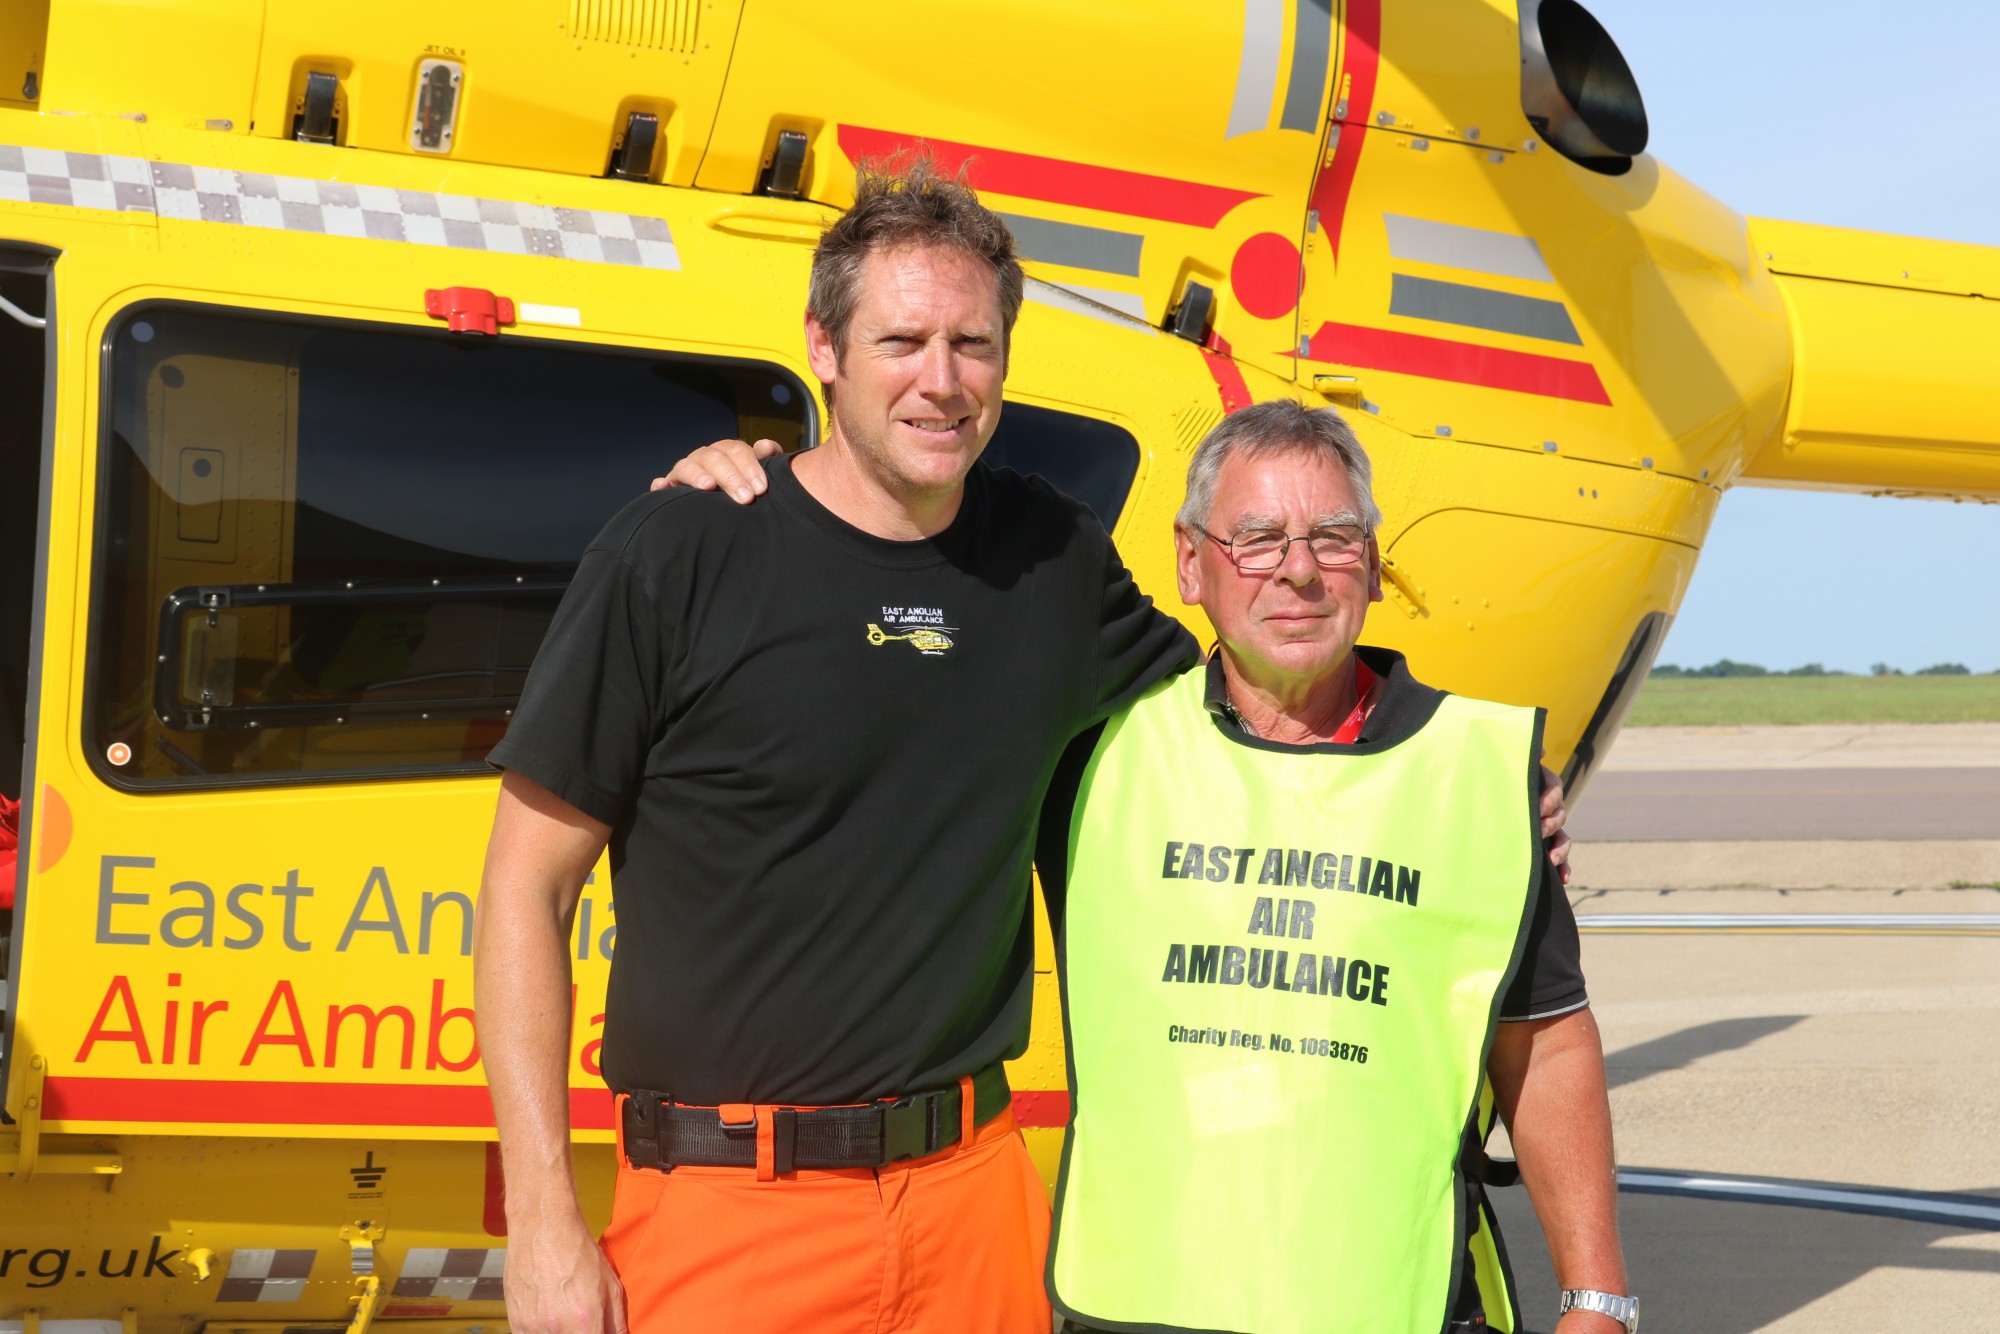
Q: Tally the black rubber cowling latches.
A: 4